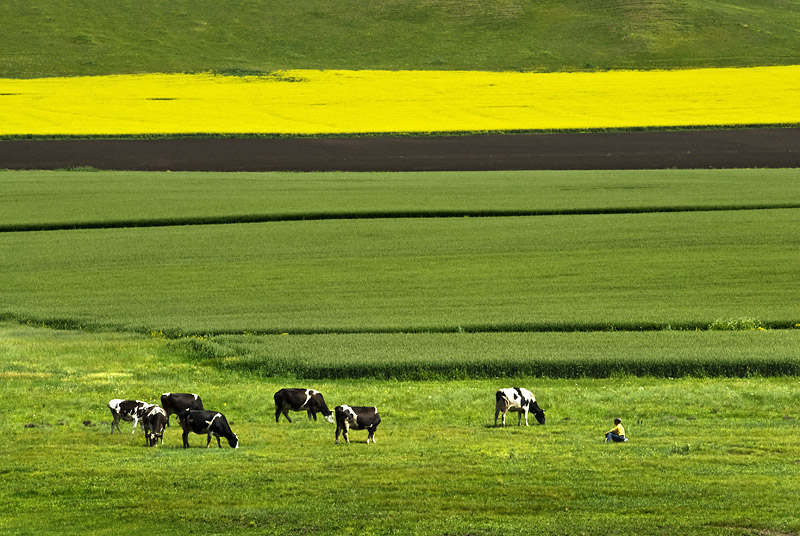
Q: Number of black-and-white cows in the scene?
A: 7